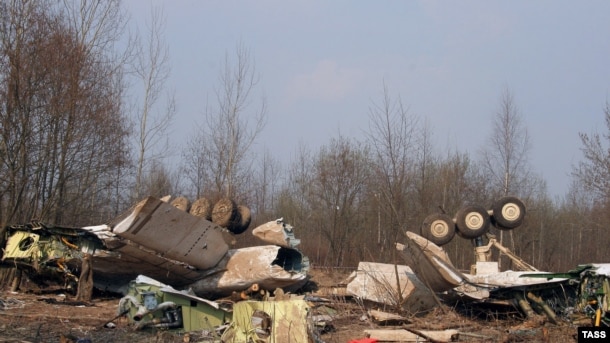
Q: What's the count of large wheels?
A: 7